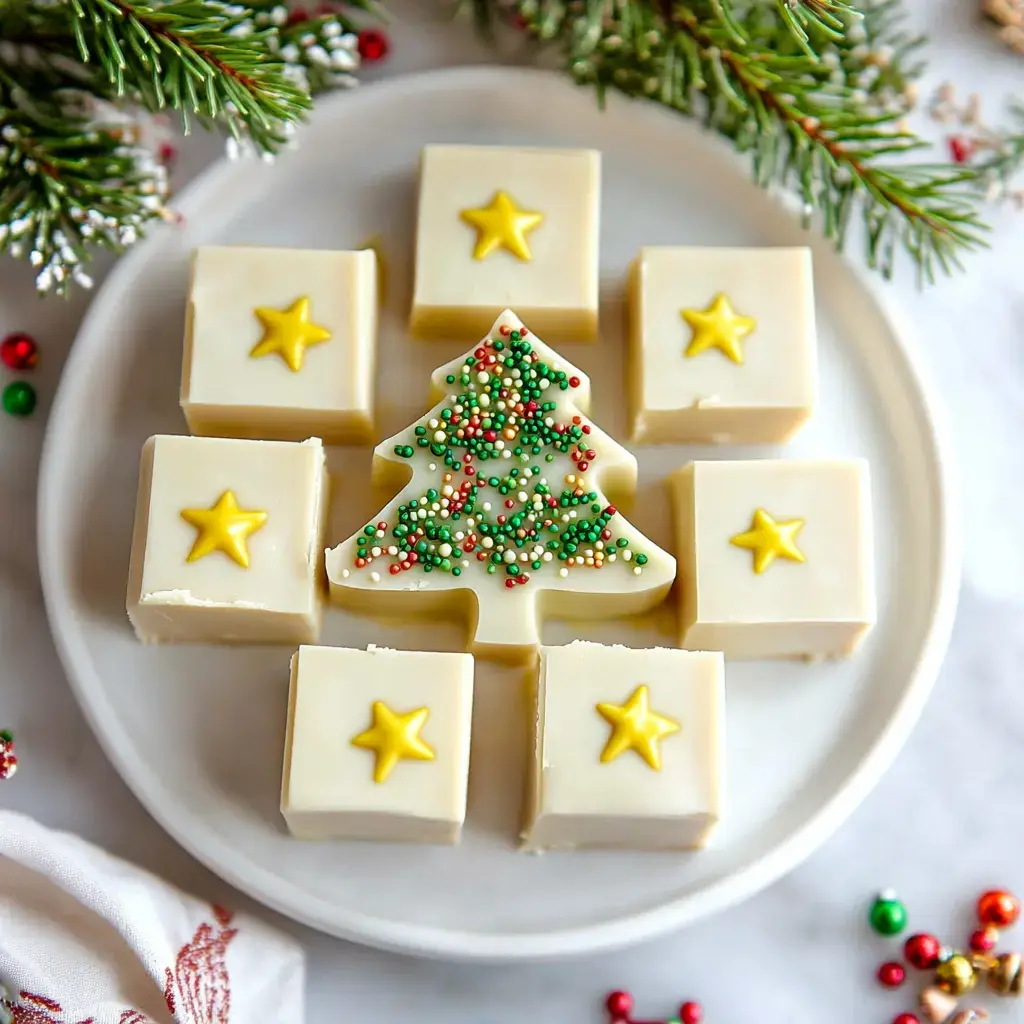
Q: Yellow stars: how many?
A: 7